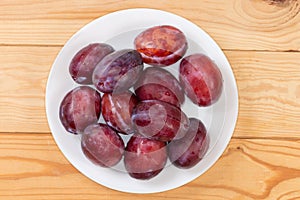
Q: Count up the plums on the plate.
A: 11